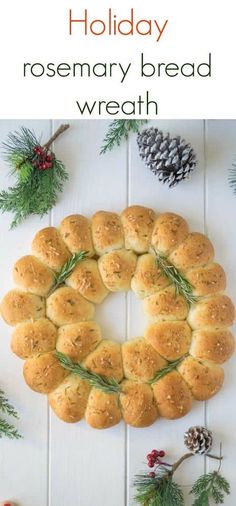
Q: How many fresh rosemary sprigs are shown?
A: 4